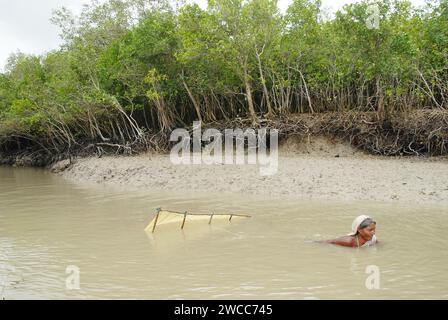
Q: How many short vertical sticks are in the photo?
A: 4